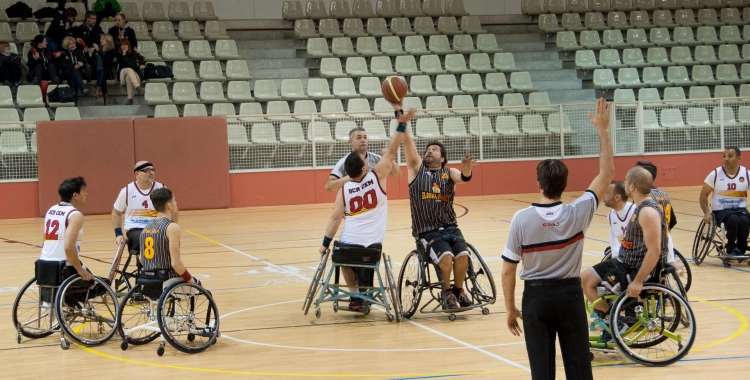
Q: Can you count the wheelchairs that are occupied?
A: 9